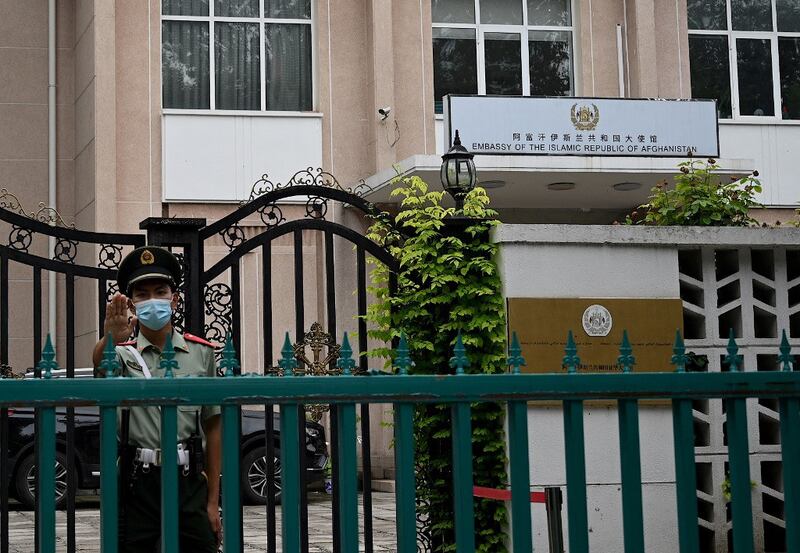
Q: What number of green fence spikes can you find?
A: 14